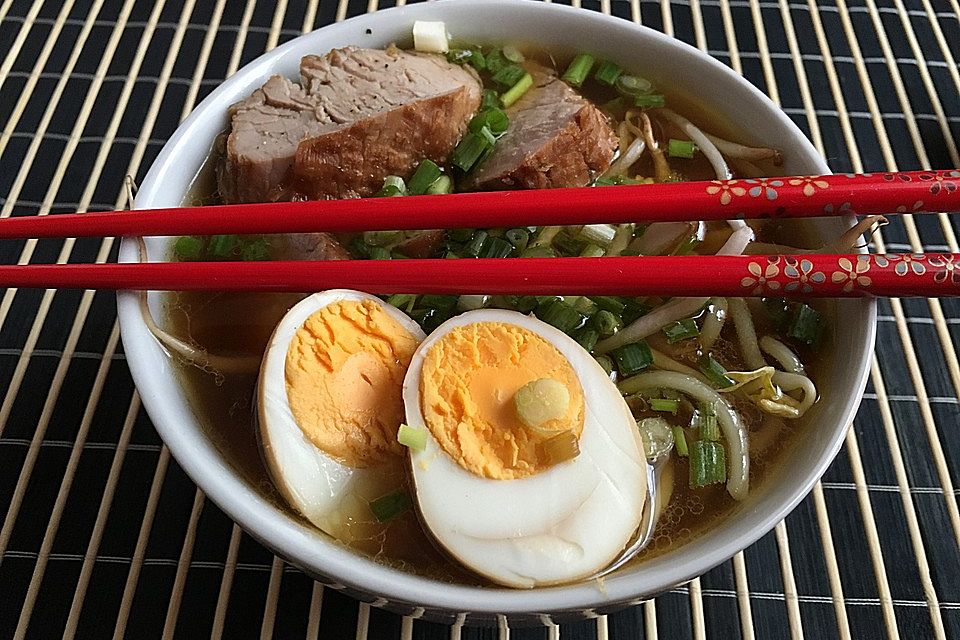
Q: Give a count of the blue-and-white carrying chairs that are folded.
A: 0